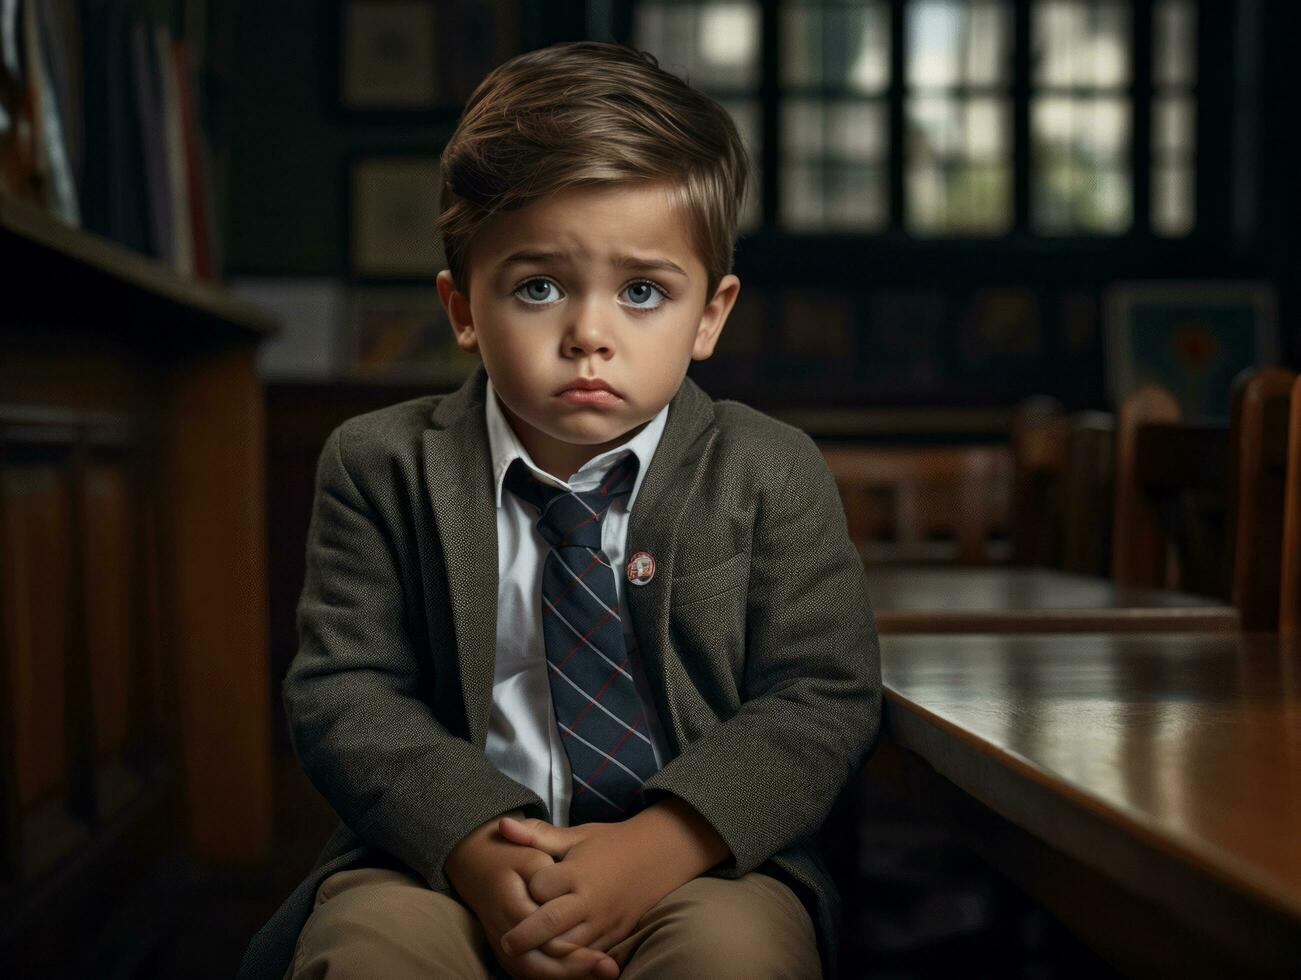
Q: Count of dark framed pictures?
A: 2